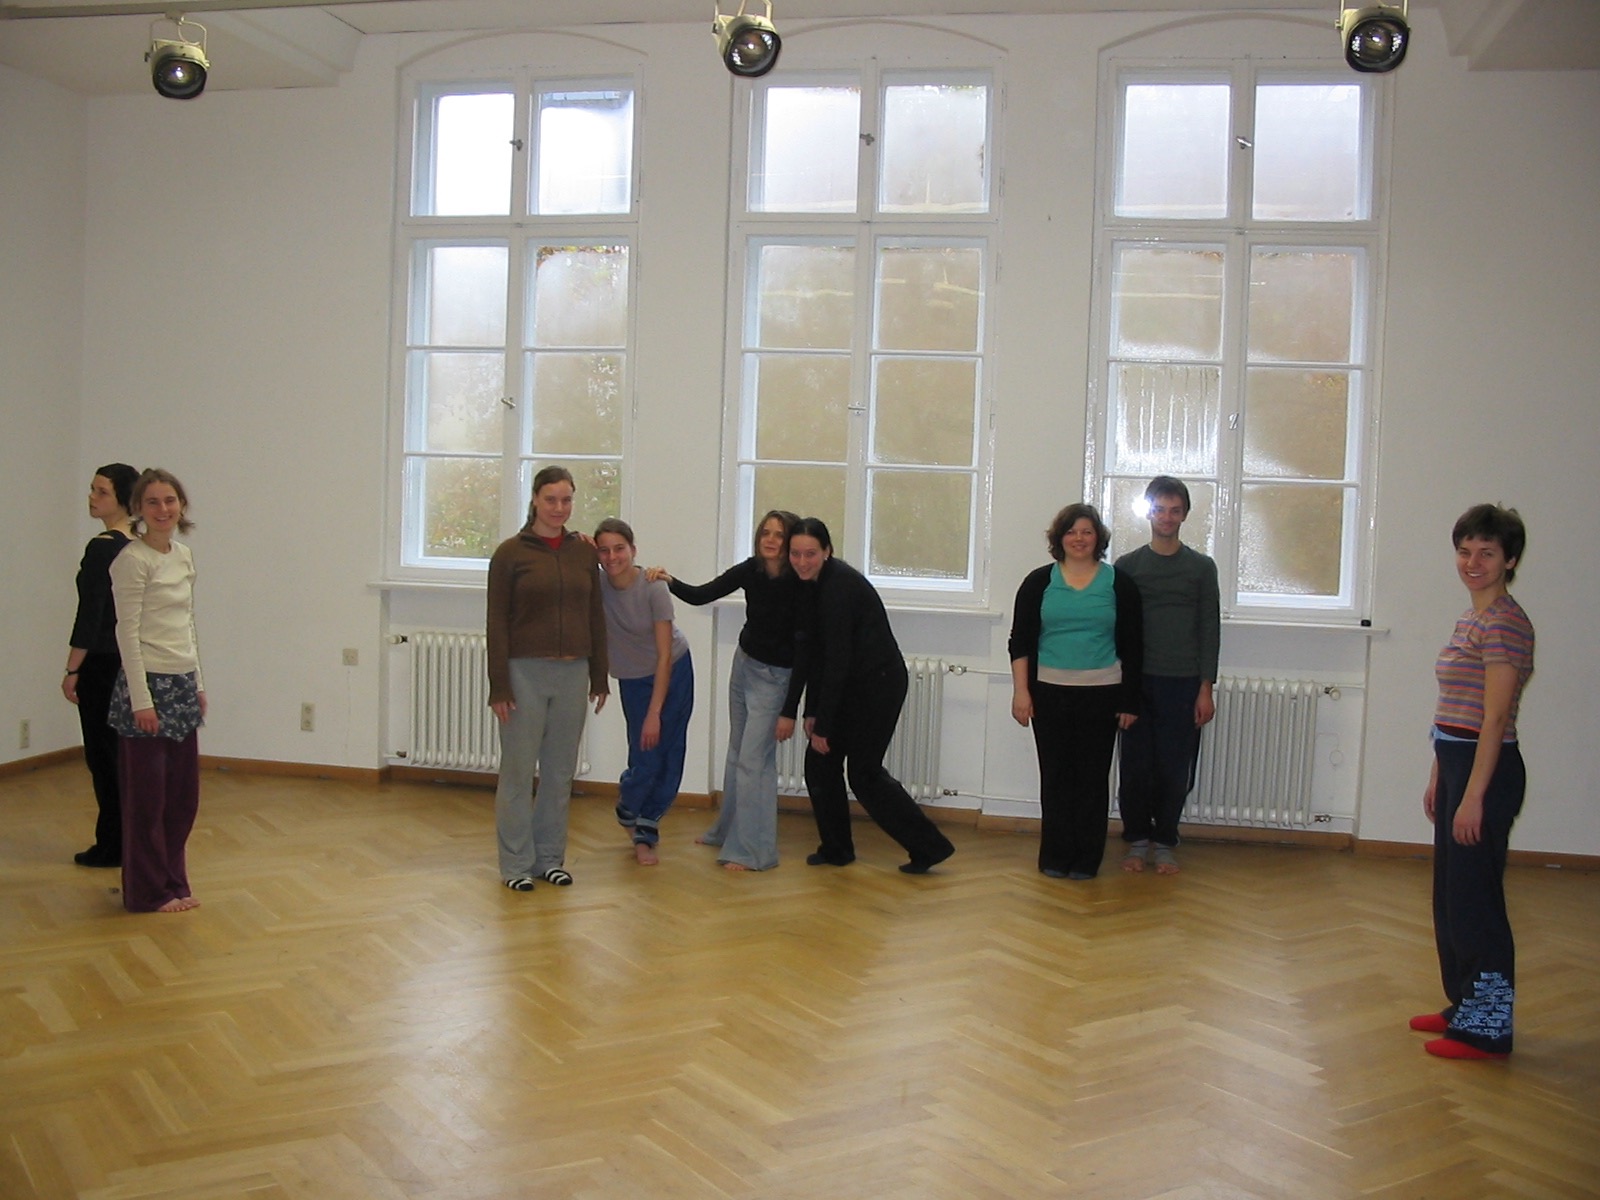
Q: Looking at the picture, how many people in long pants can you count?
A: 9